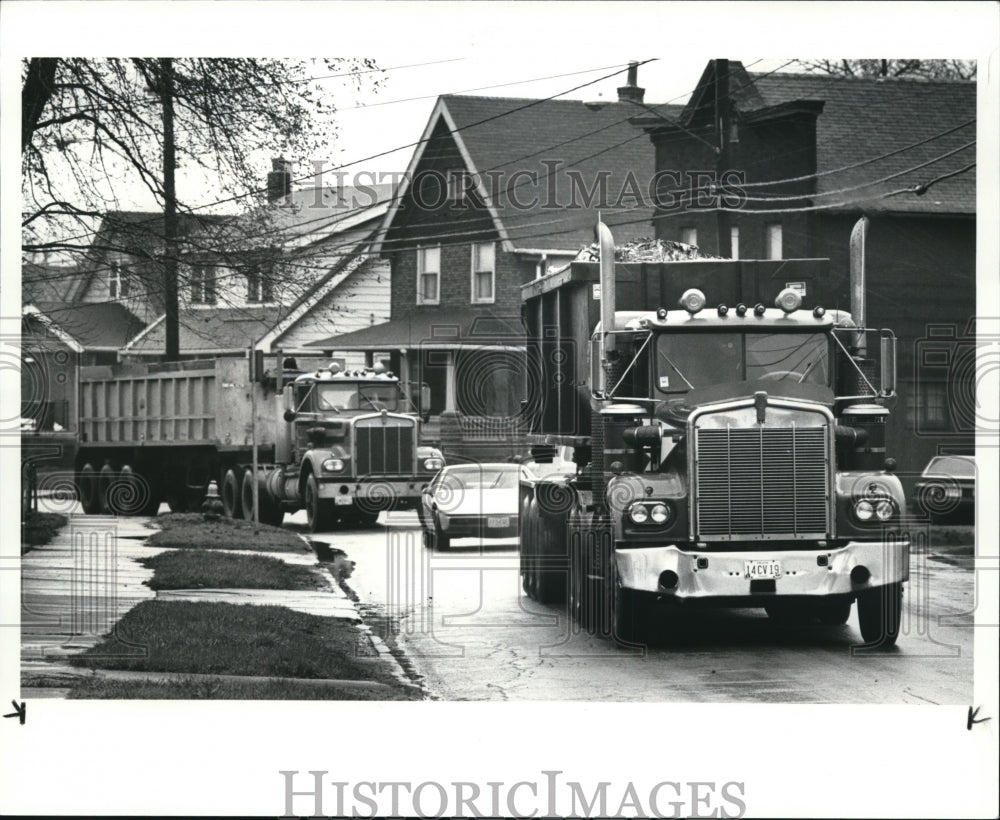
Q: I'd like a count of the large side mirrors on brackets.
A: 4